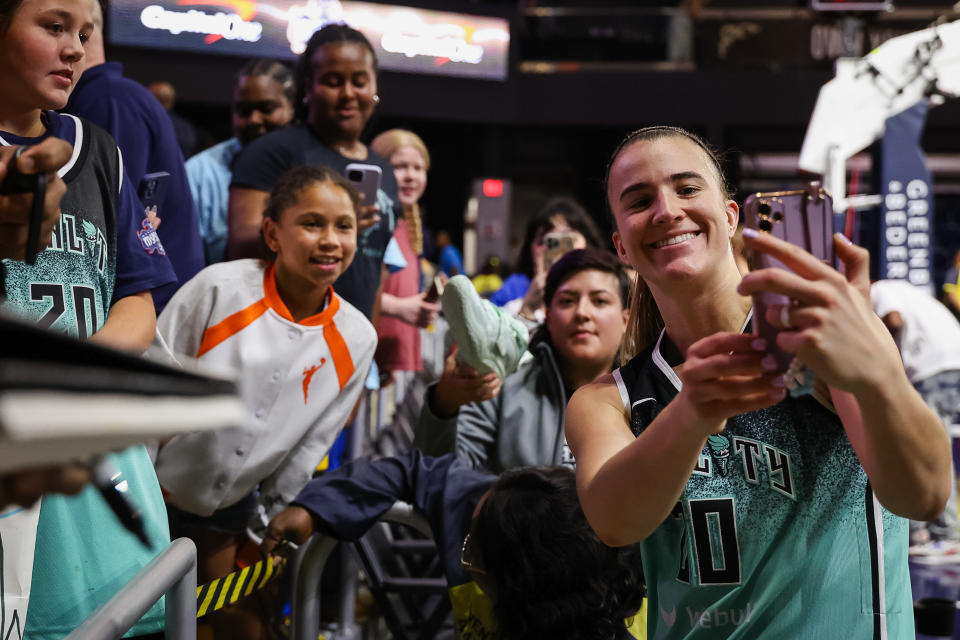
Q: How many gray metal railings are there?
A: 2